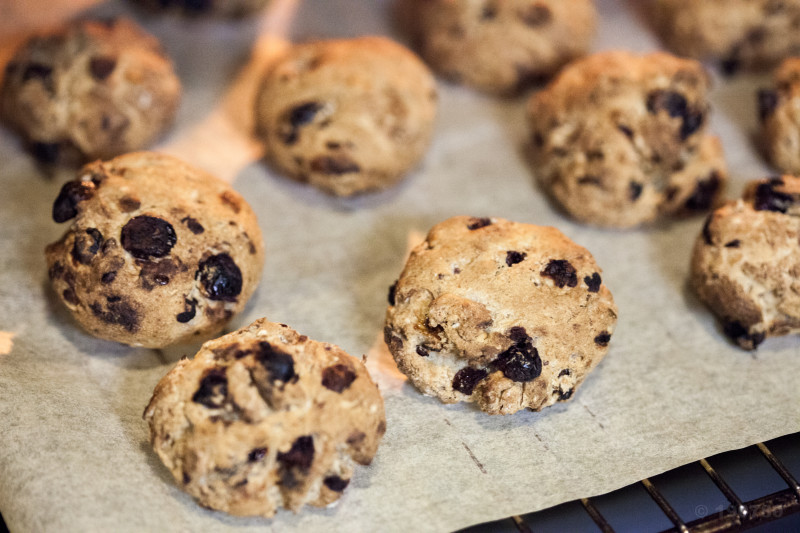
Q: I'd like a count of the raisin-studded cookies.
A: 11